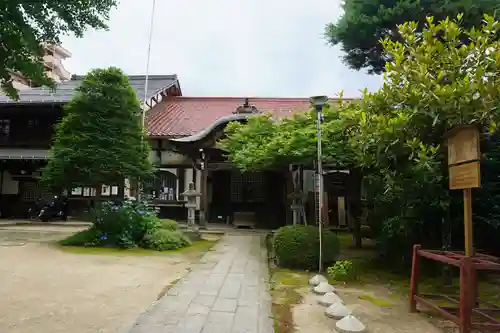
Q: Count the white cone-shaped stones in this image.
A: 5